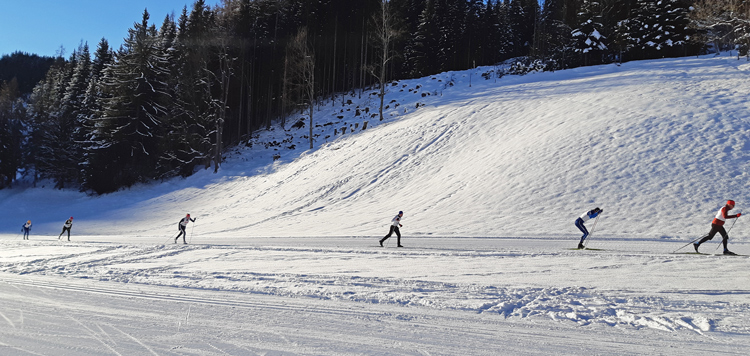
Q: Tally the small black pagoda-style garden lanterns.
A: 0